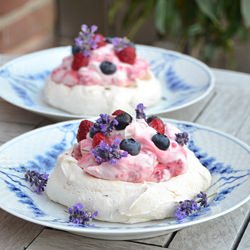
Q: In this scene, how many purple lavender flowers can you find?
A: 9